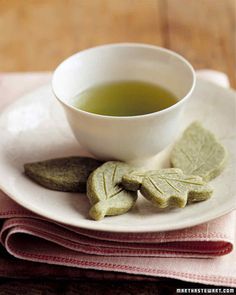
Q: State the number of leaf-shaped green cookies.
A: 4